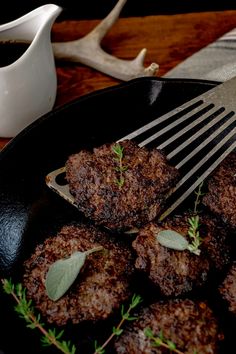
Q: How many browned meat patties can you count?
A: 6